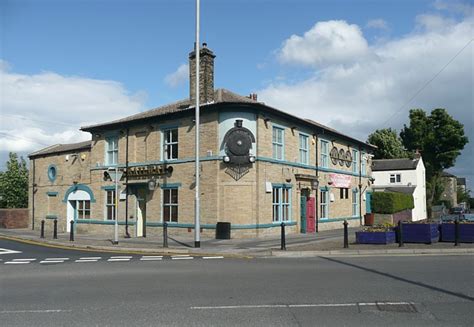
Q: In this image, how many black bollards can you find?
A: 8